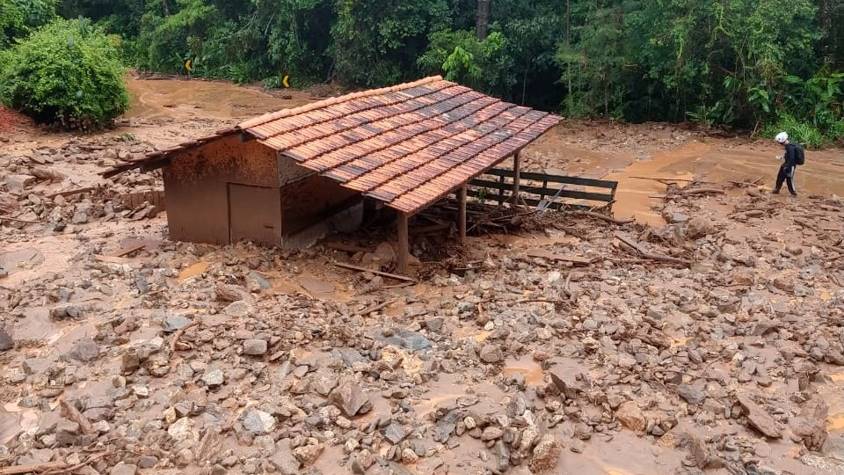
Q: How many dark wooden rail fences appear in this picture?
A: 1